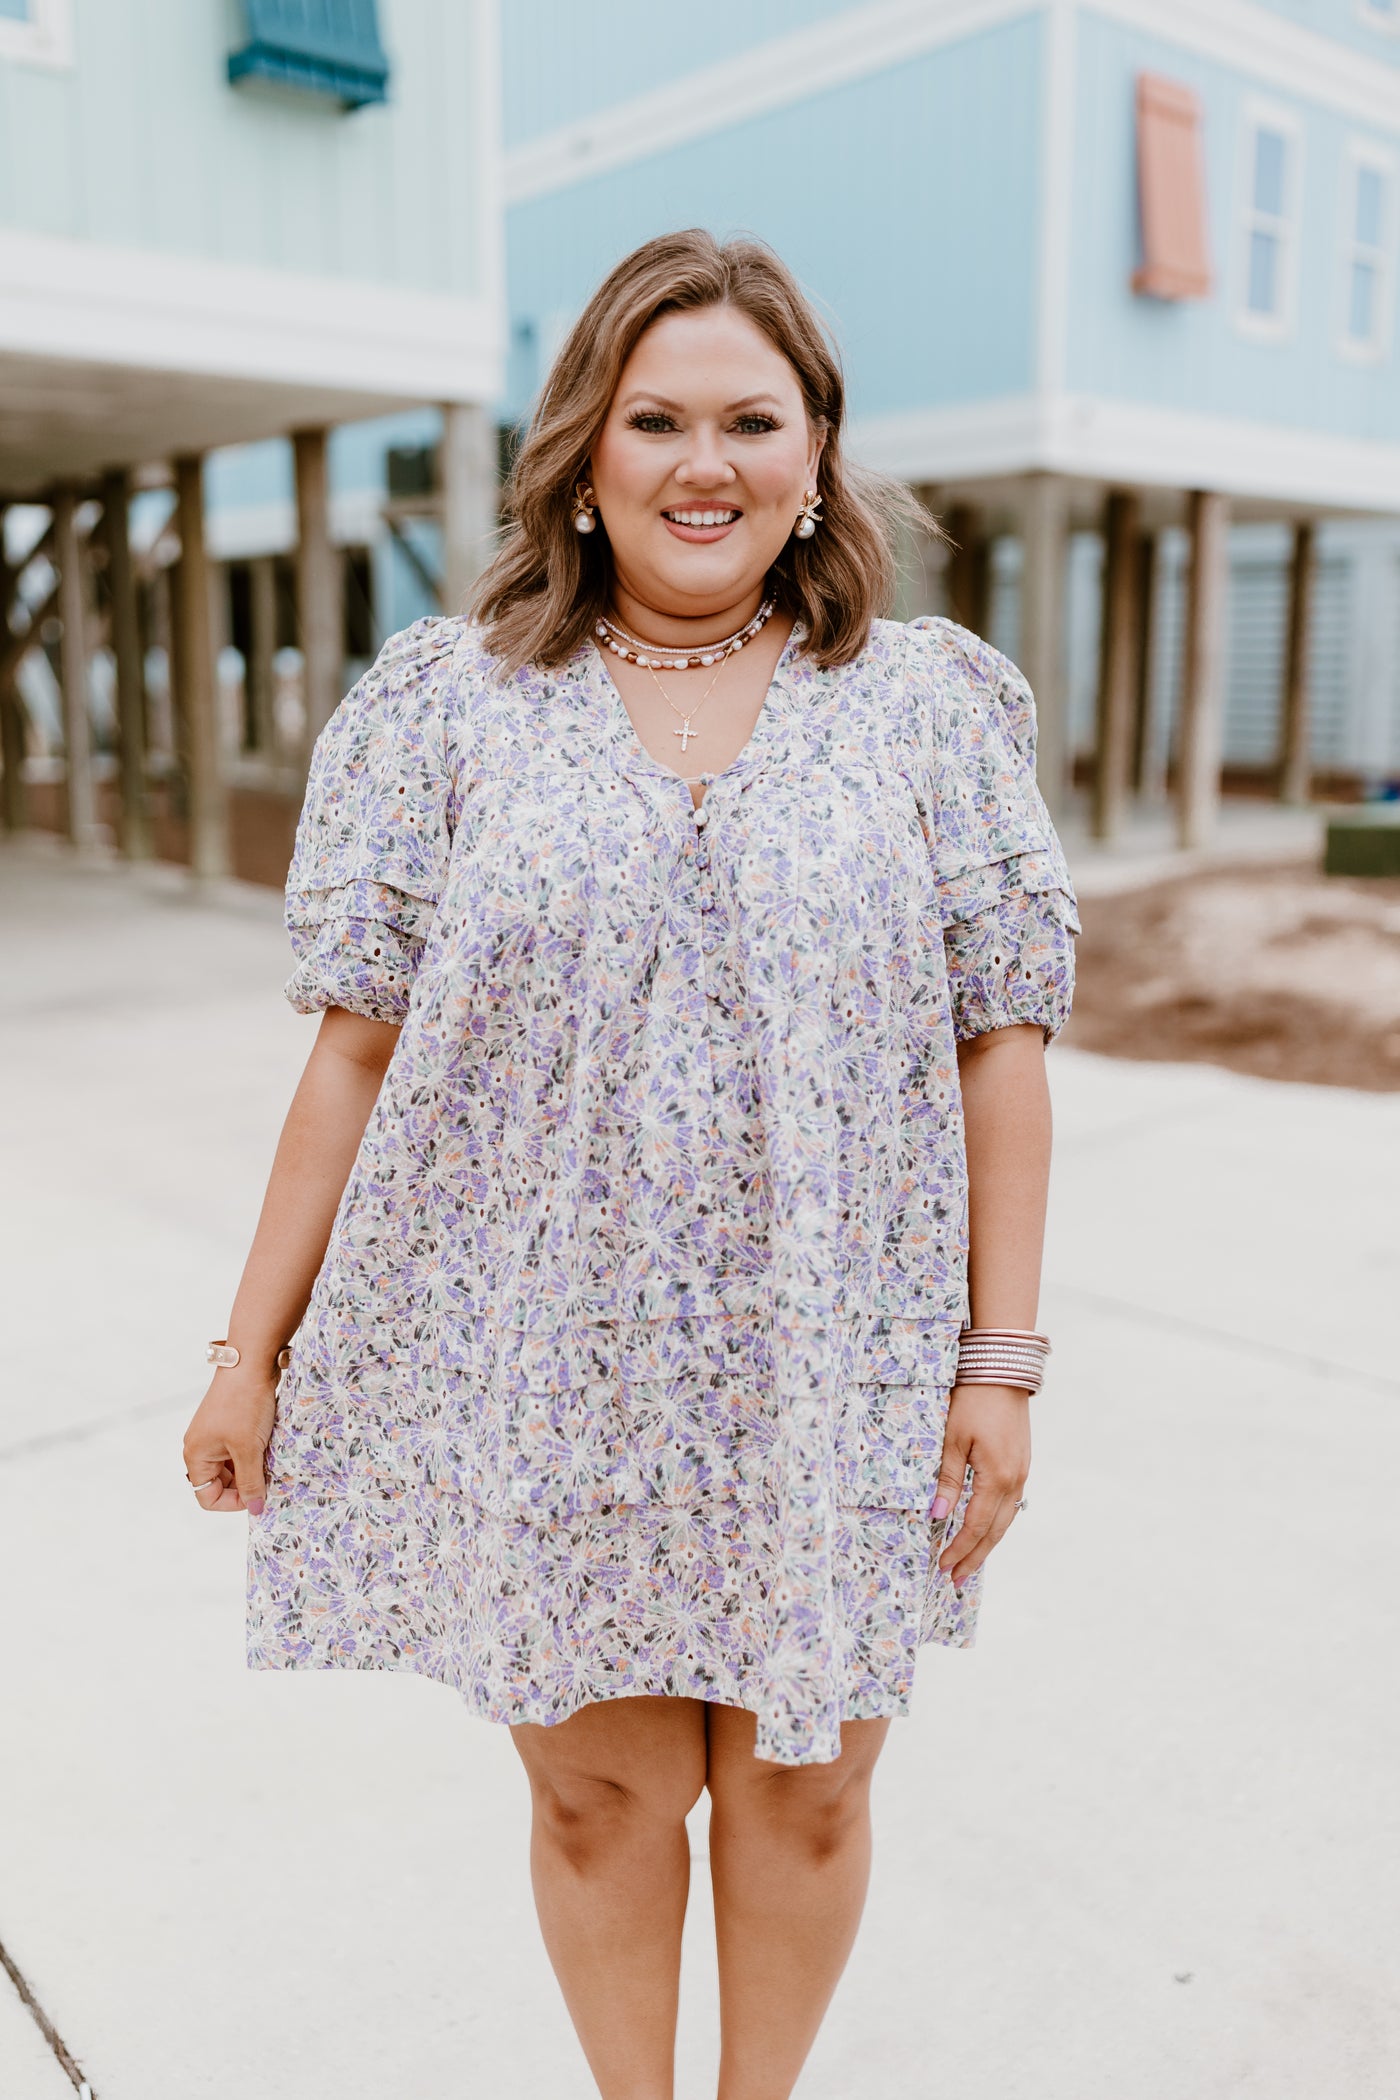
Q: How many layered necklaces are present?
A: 3